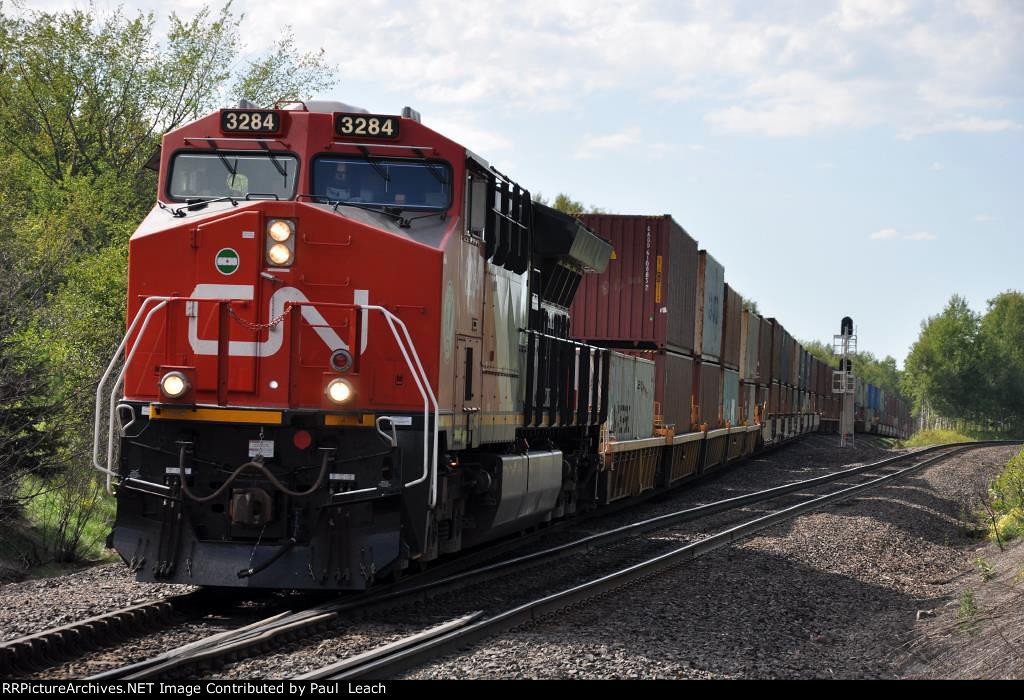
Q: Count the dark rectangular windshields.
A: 2